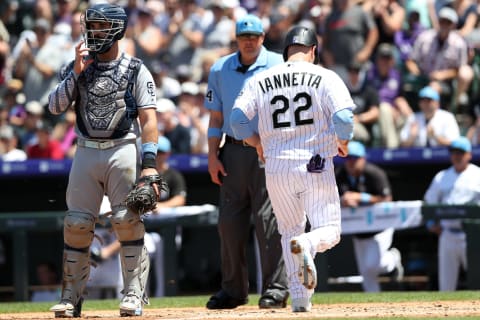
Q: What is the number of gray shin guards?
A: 2